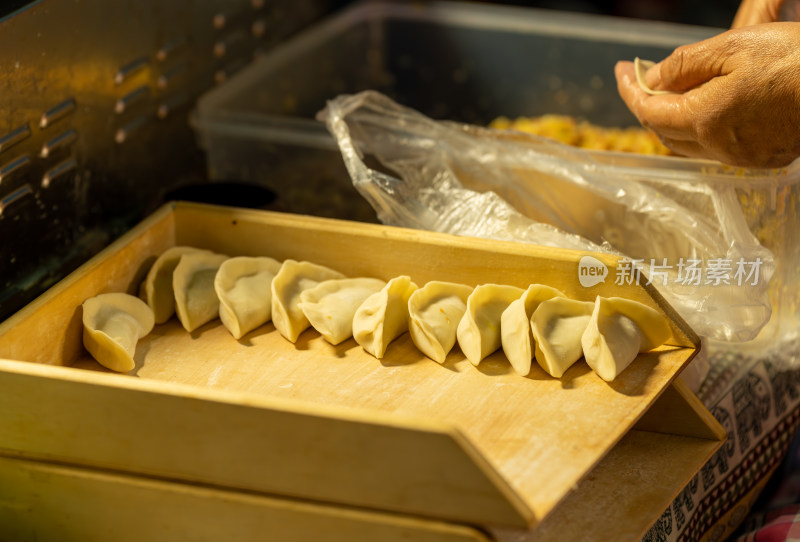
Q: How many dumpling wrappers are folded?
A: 12